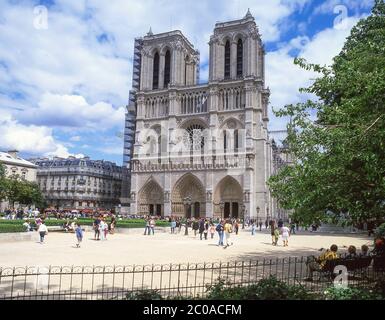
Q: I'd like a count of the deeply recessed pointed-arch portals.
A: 3